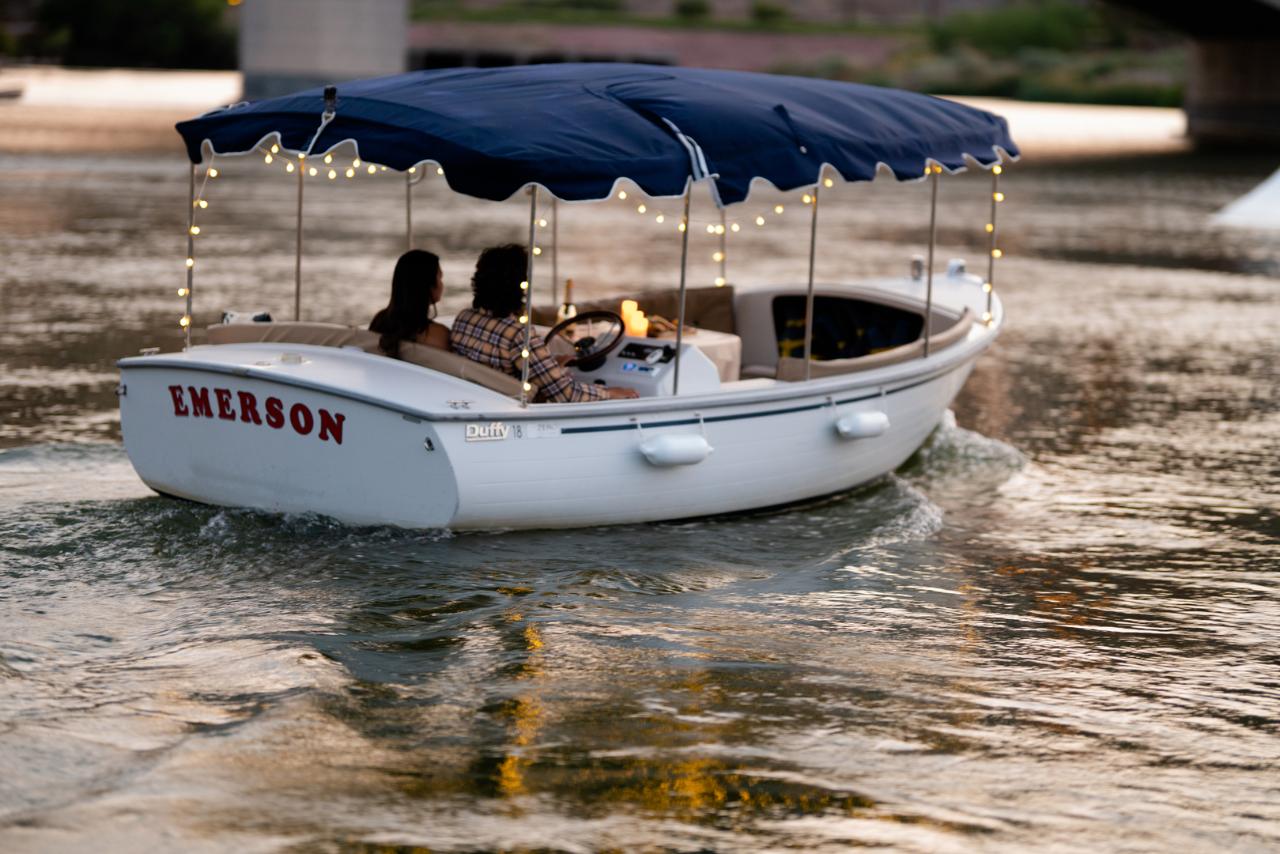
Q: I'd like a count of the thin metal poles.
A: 10